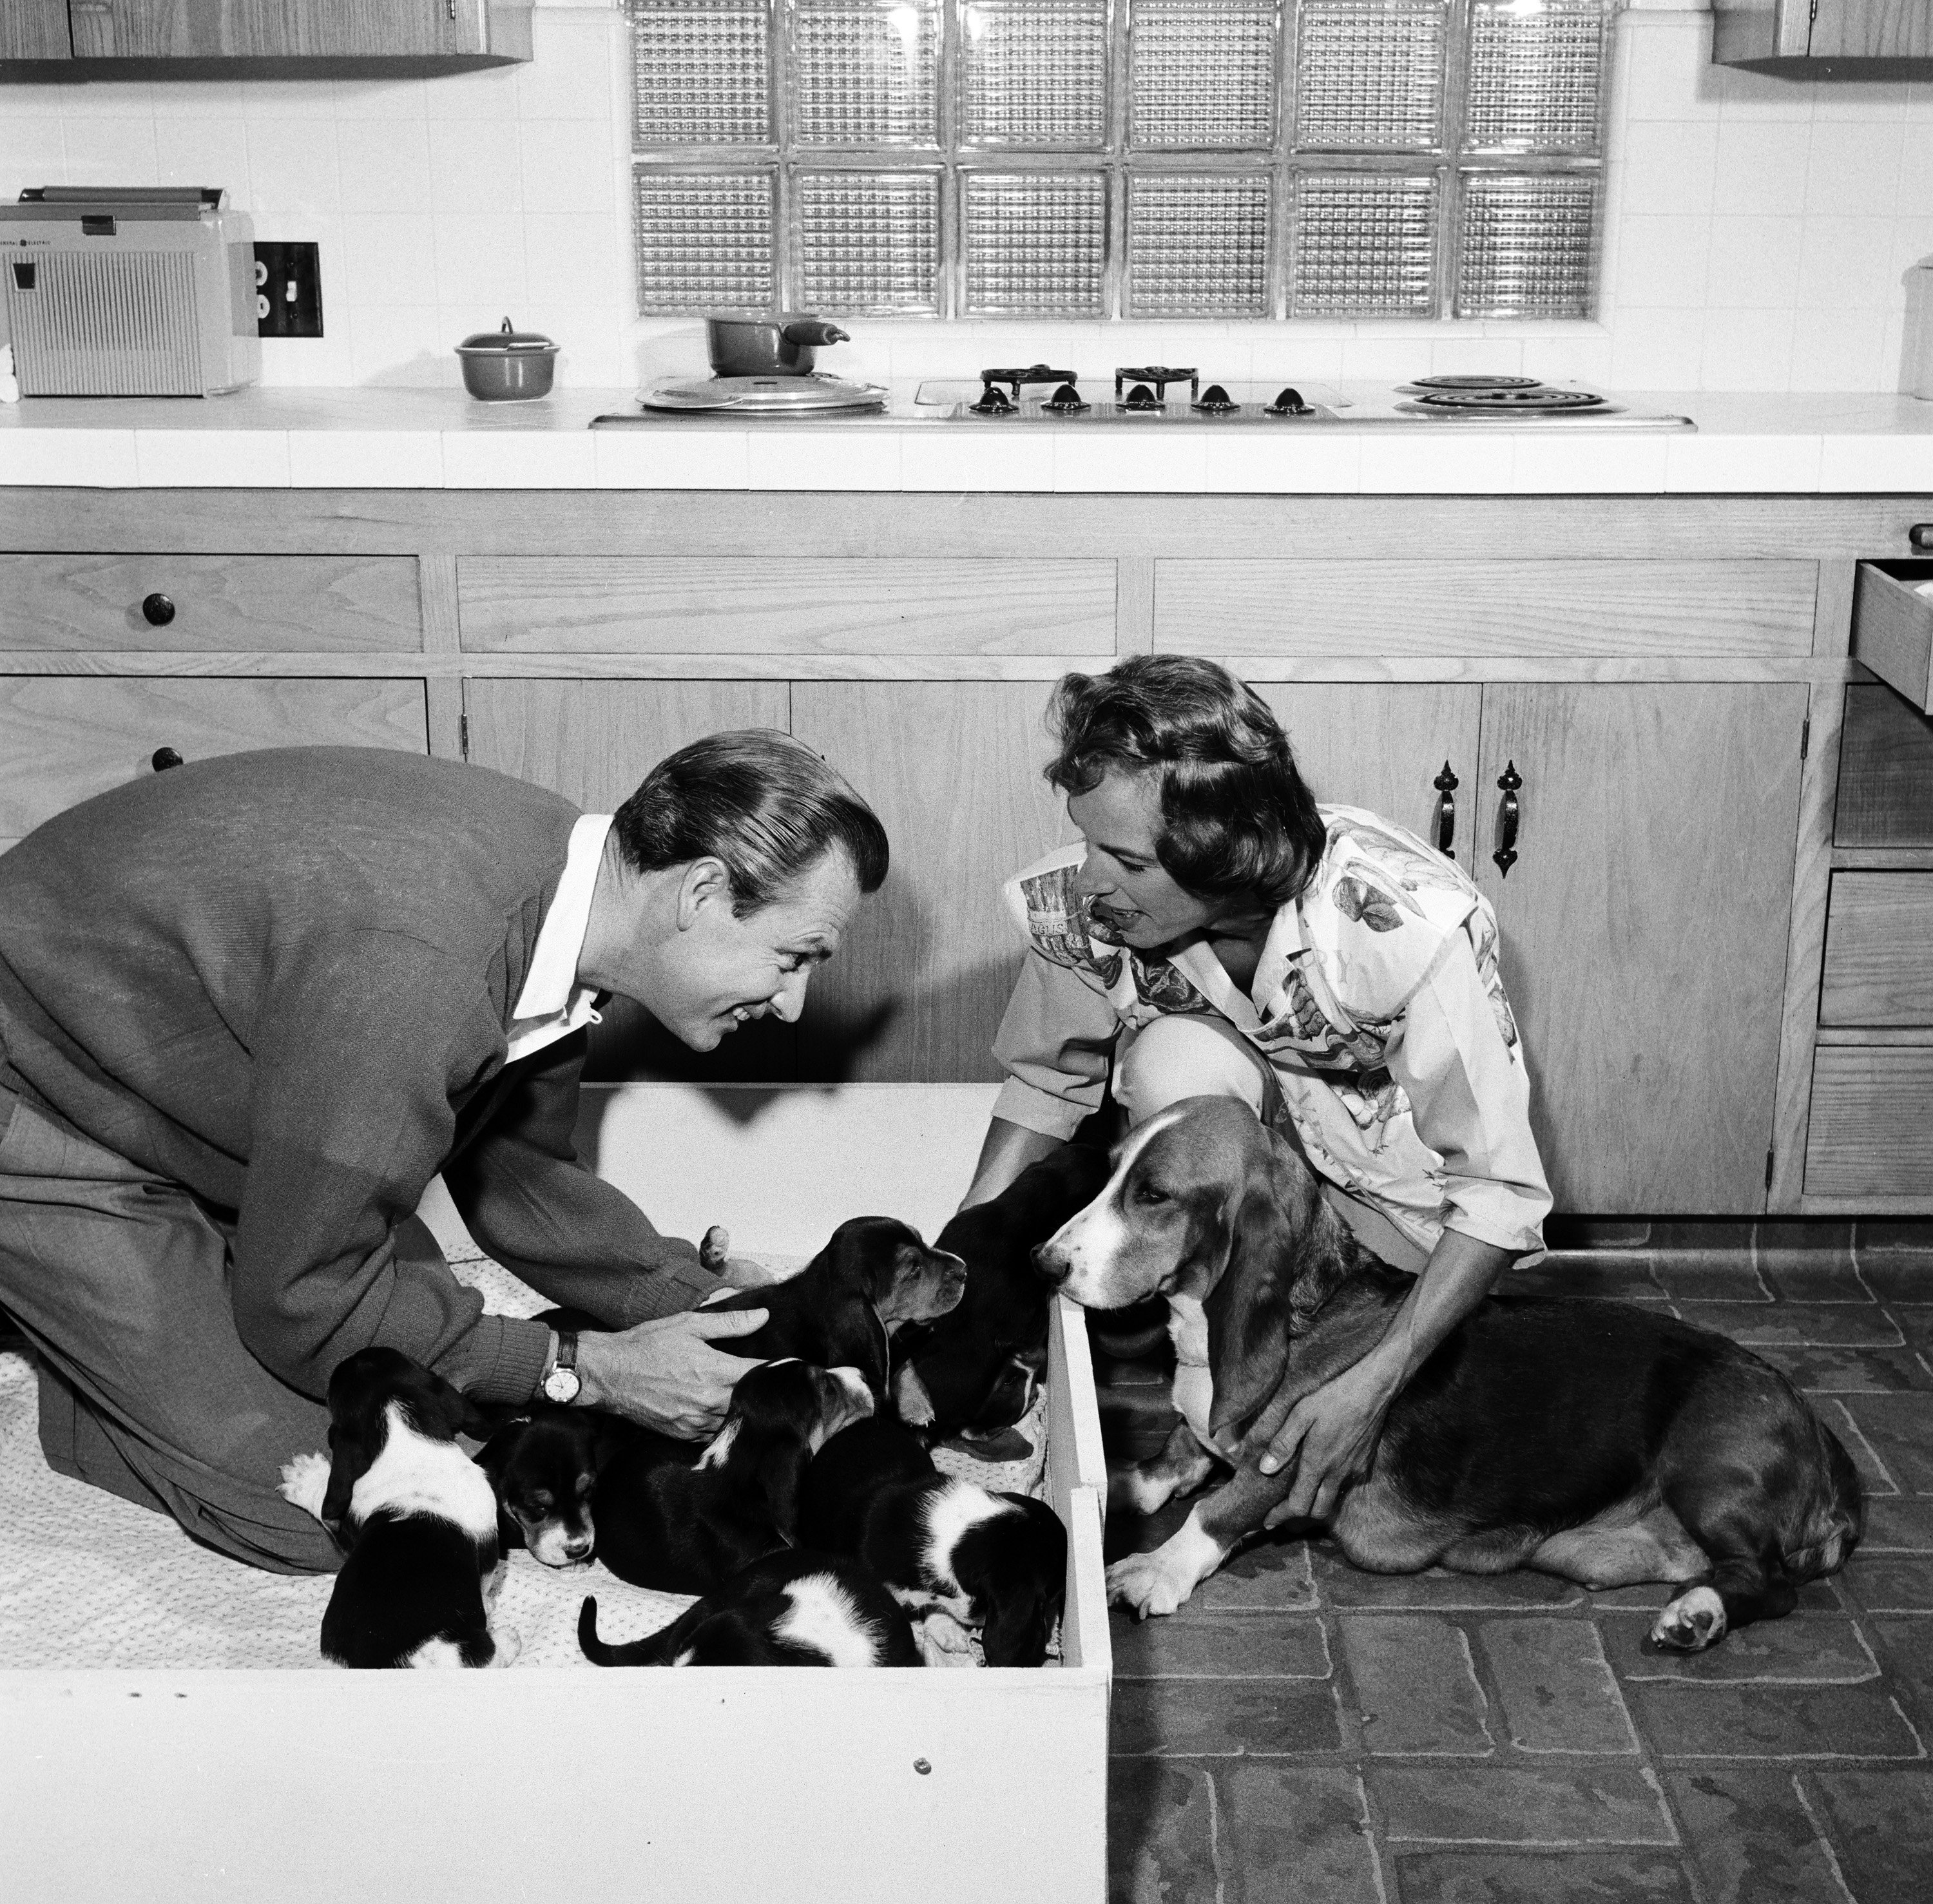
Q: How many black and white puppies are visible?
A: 7